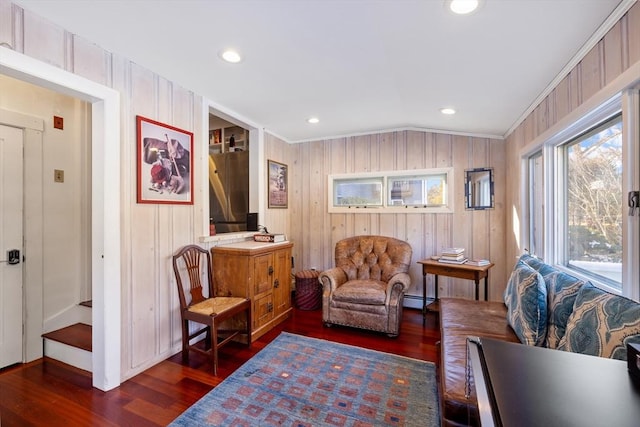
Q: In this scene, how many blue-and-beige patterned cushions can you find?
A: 3